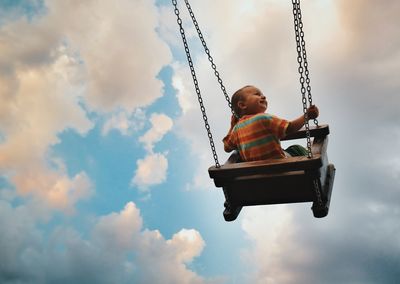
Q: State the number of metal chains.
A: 4